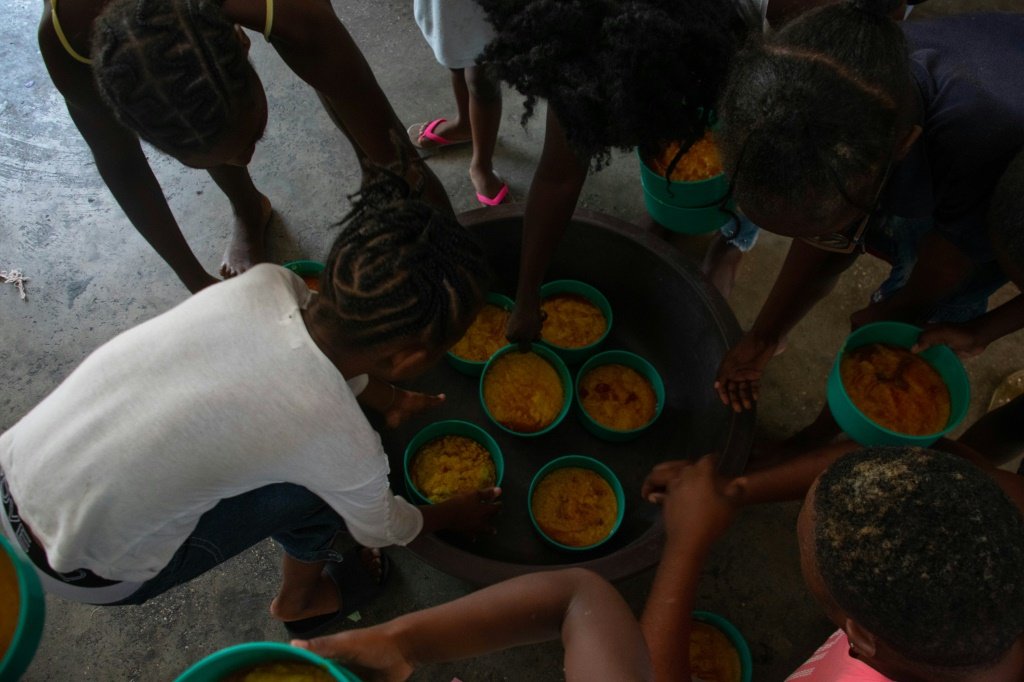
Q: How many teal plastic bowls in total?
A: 13